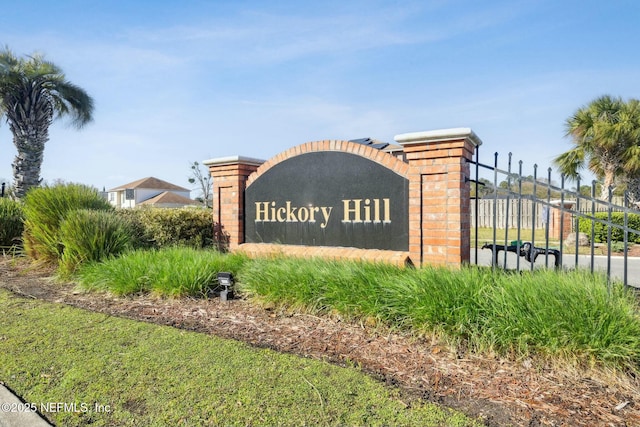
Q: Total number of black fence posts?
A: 11